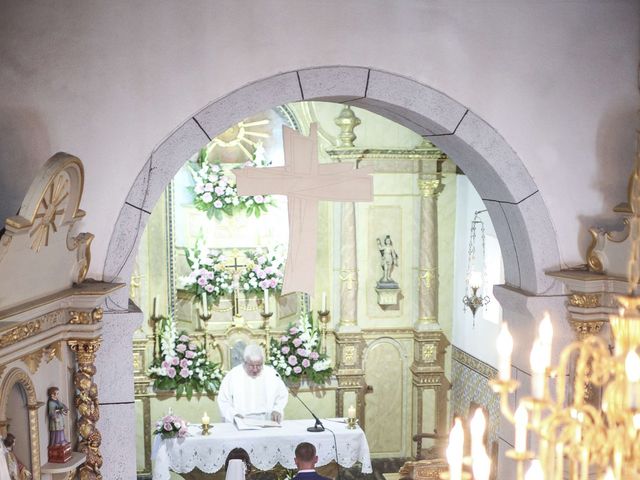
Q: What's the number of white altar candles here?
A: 6